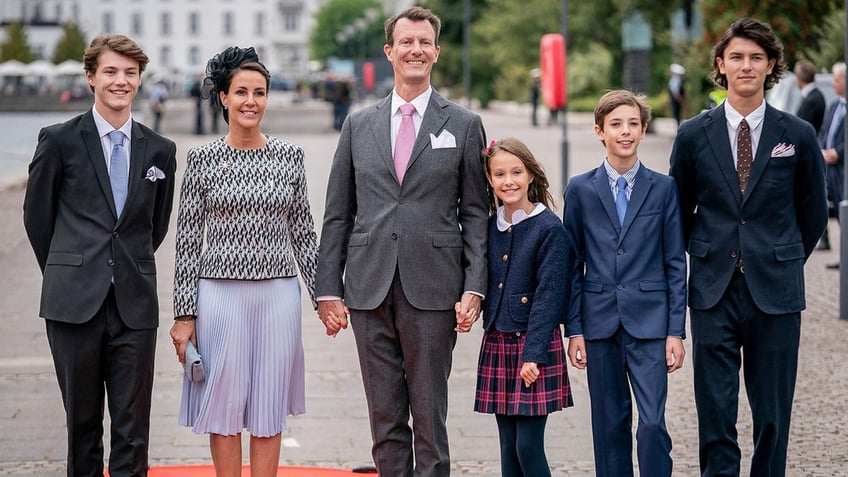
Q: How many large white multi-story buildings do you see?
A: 1